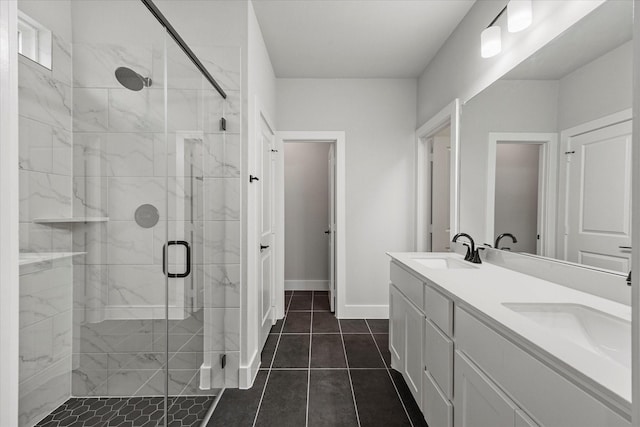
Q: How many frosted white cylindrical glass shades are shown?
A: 2